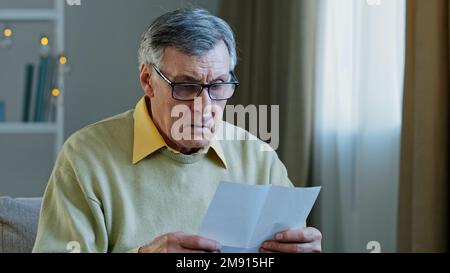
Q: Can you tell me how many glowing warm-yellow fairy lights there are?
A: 4